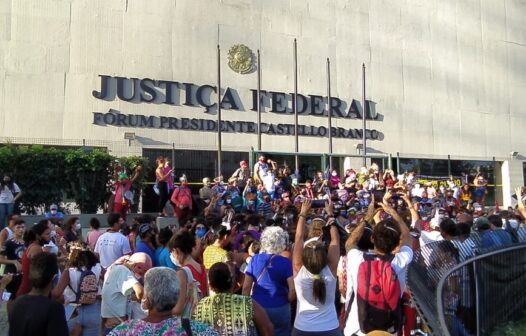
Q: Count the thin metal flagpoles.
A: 5